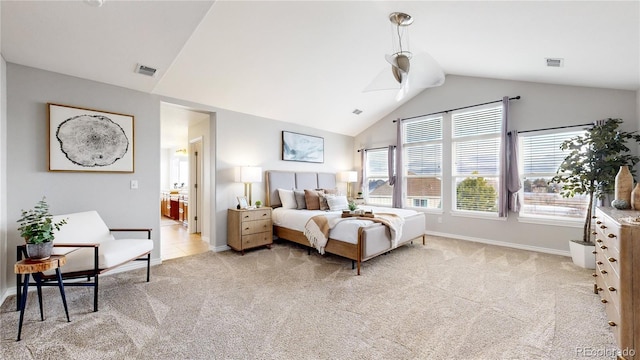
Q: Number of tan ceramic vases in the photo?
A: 2